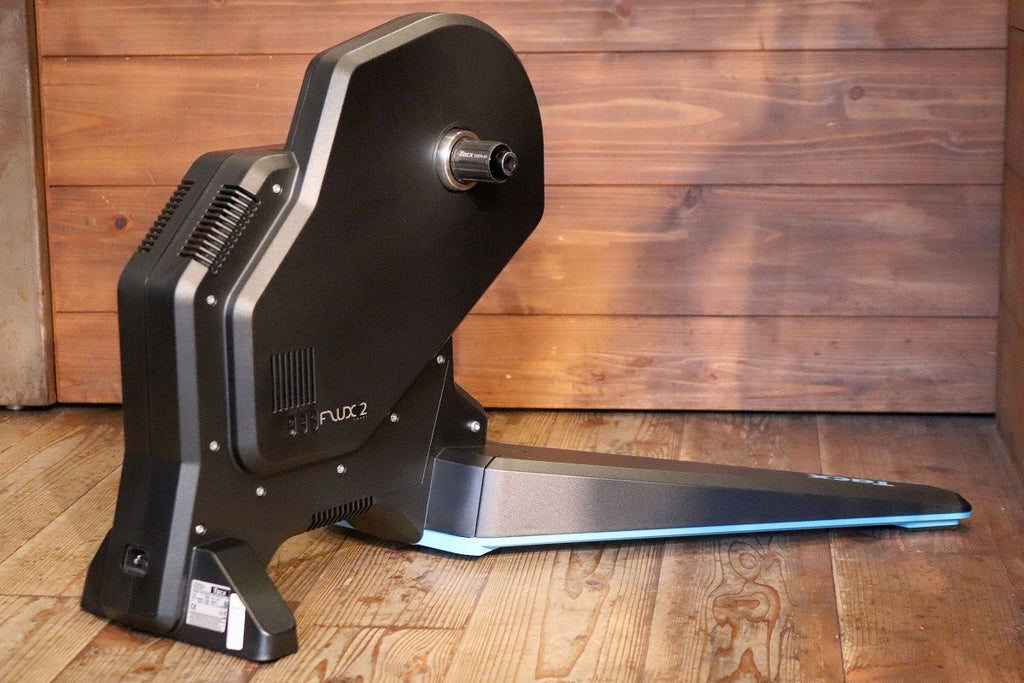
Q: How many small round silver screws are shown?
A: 9